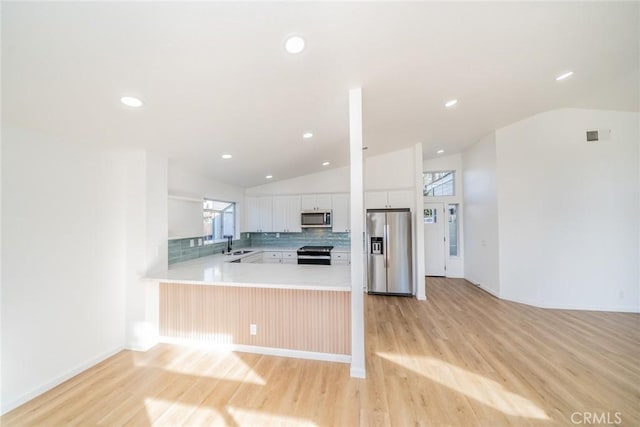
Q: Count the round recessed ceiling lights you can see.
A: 9